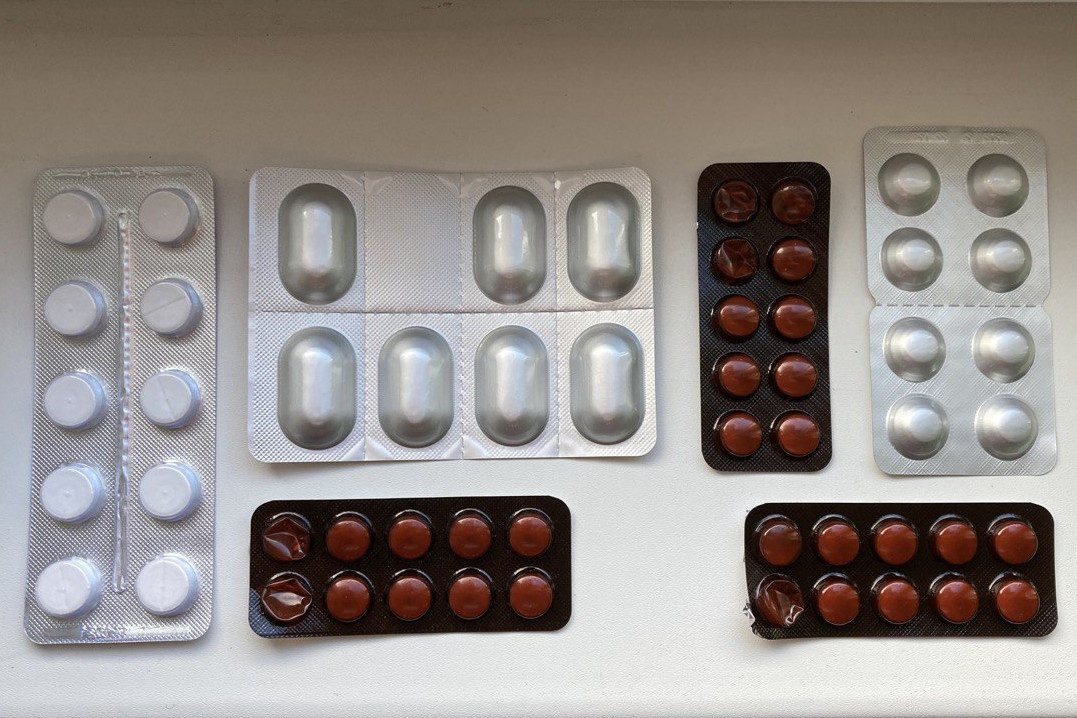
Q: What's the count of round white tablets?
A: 10